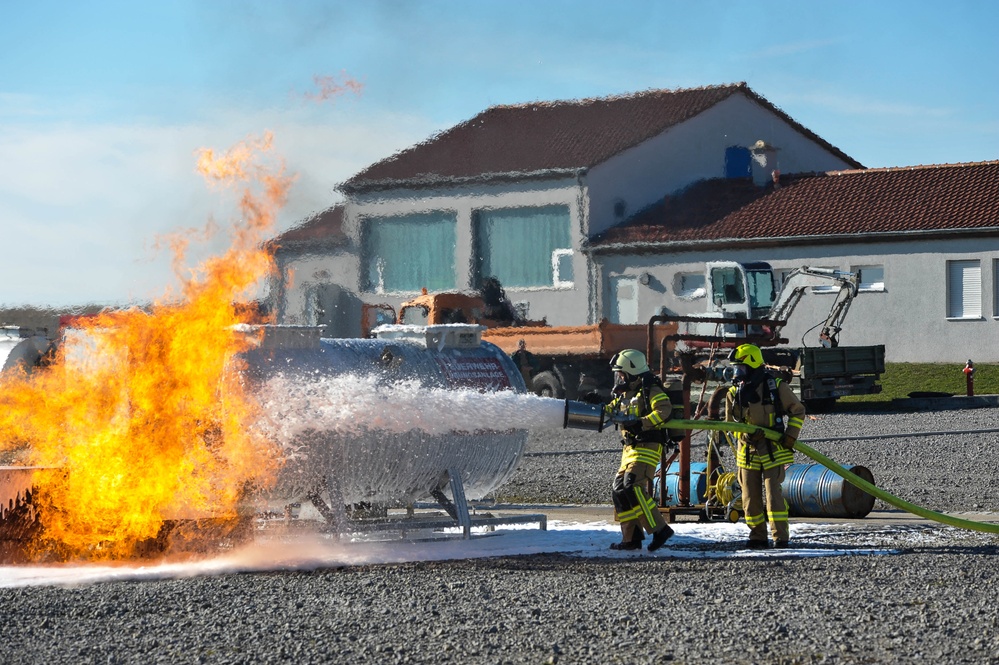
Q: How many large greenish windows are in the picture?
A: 2